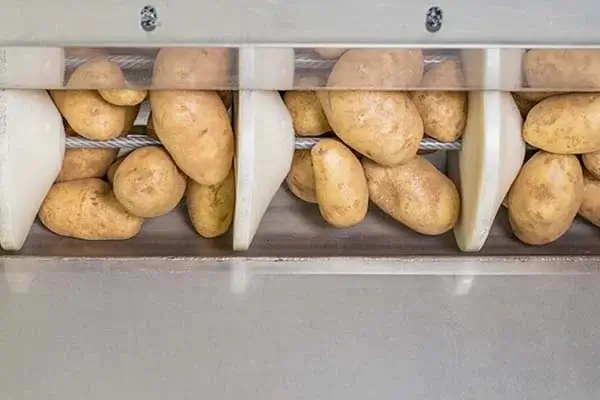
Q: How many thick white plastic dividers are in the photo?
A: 3